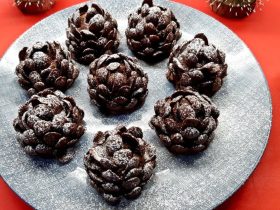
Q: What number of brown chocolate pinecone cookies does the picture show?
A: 8